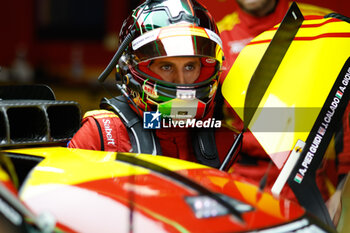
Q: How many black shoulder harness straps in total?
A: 2